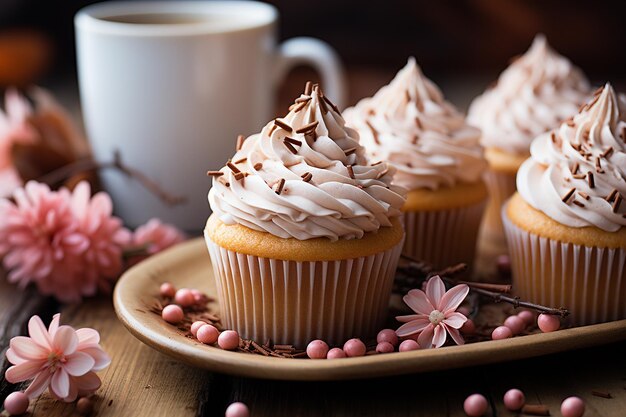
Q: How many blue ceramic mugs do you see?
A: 0